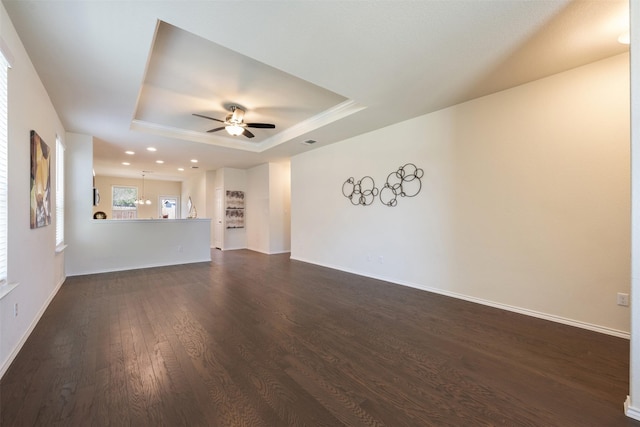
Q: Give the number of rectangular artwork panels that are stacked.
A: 2